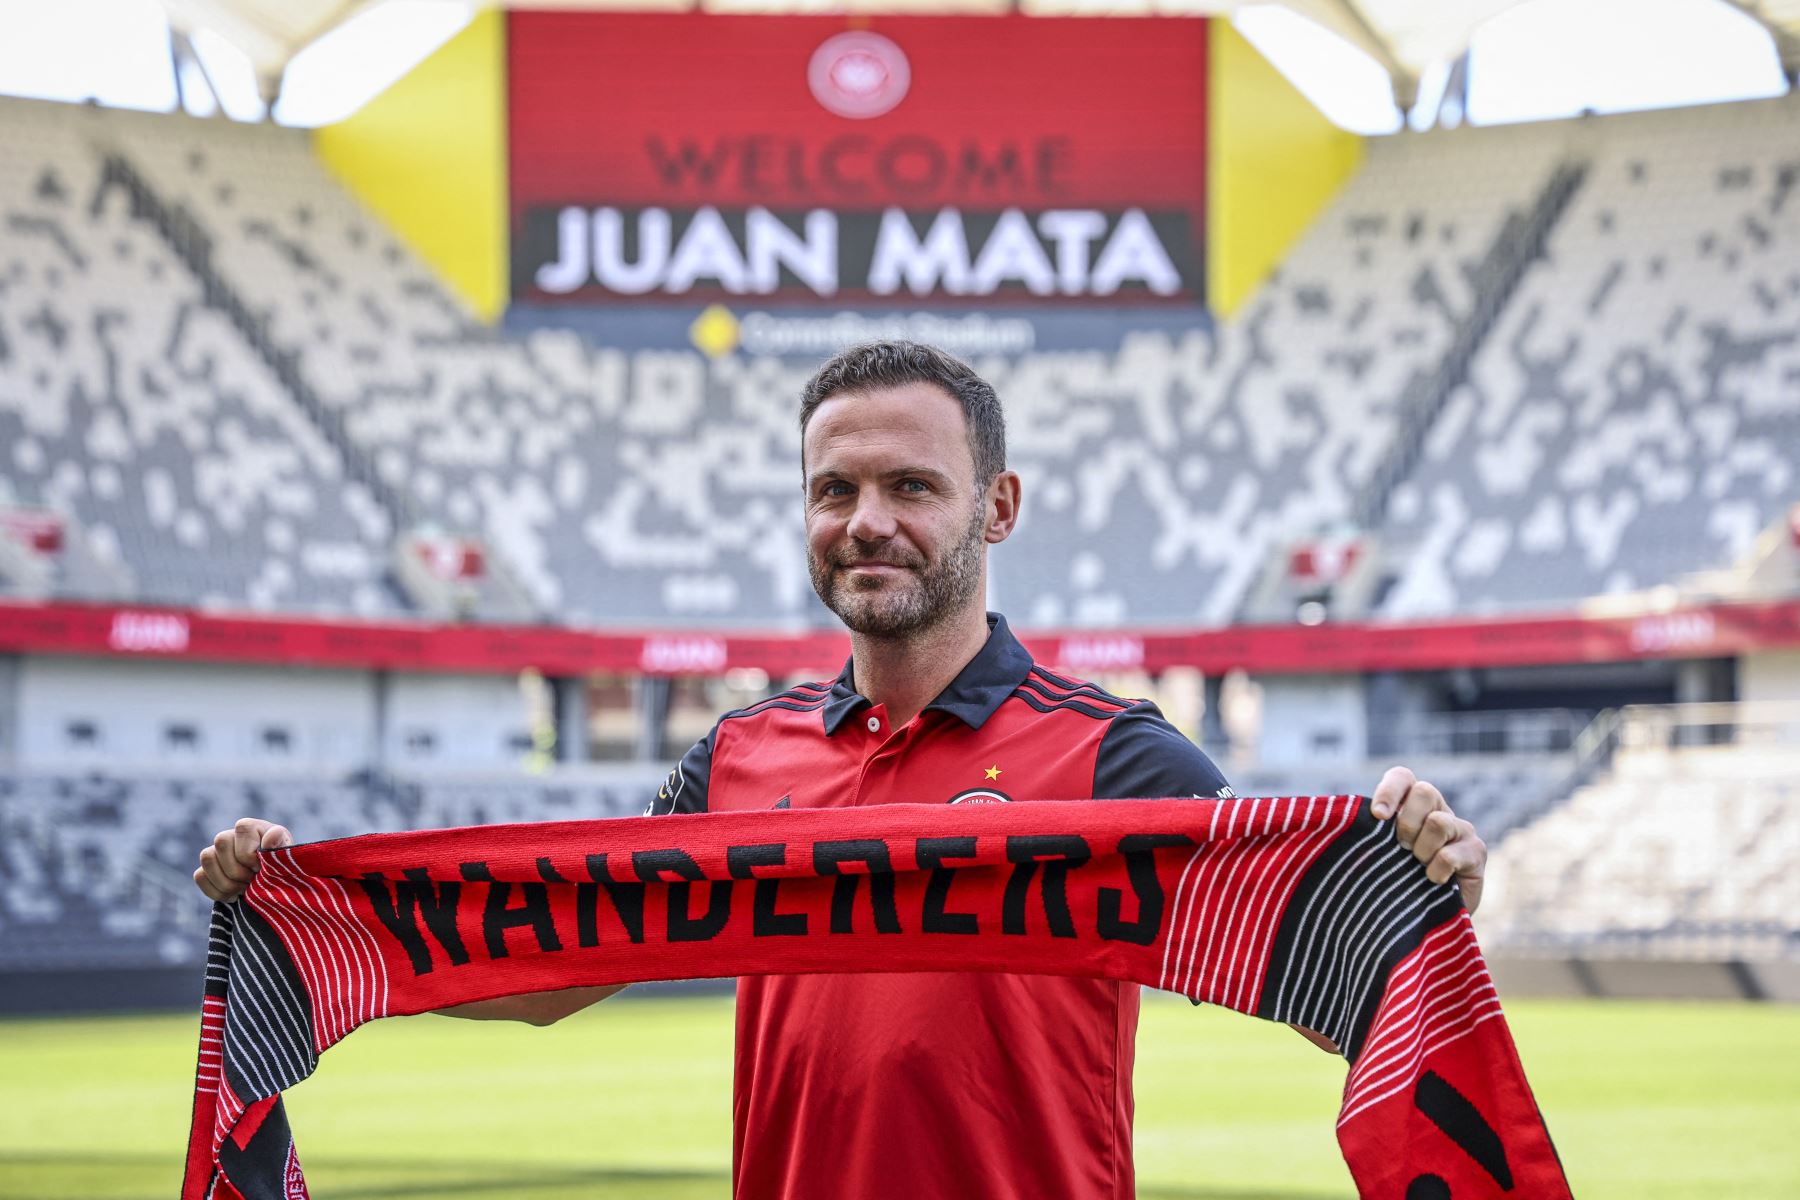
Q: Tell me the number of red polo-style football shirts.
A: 1